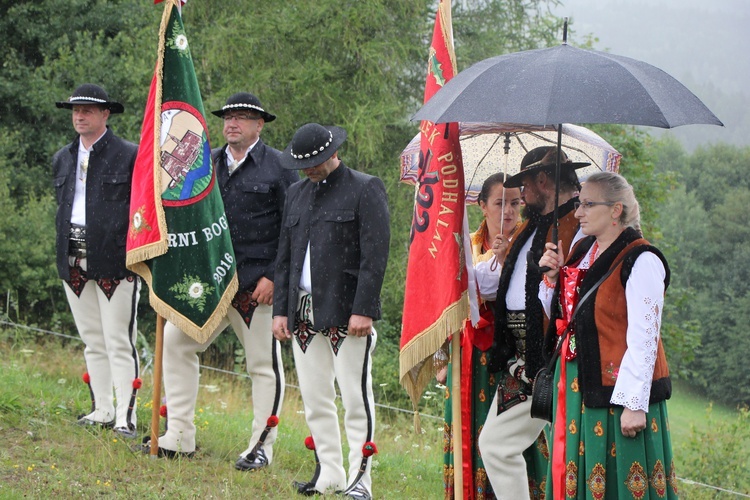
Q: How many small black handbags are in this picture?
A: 1